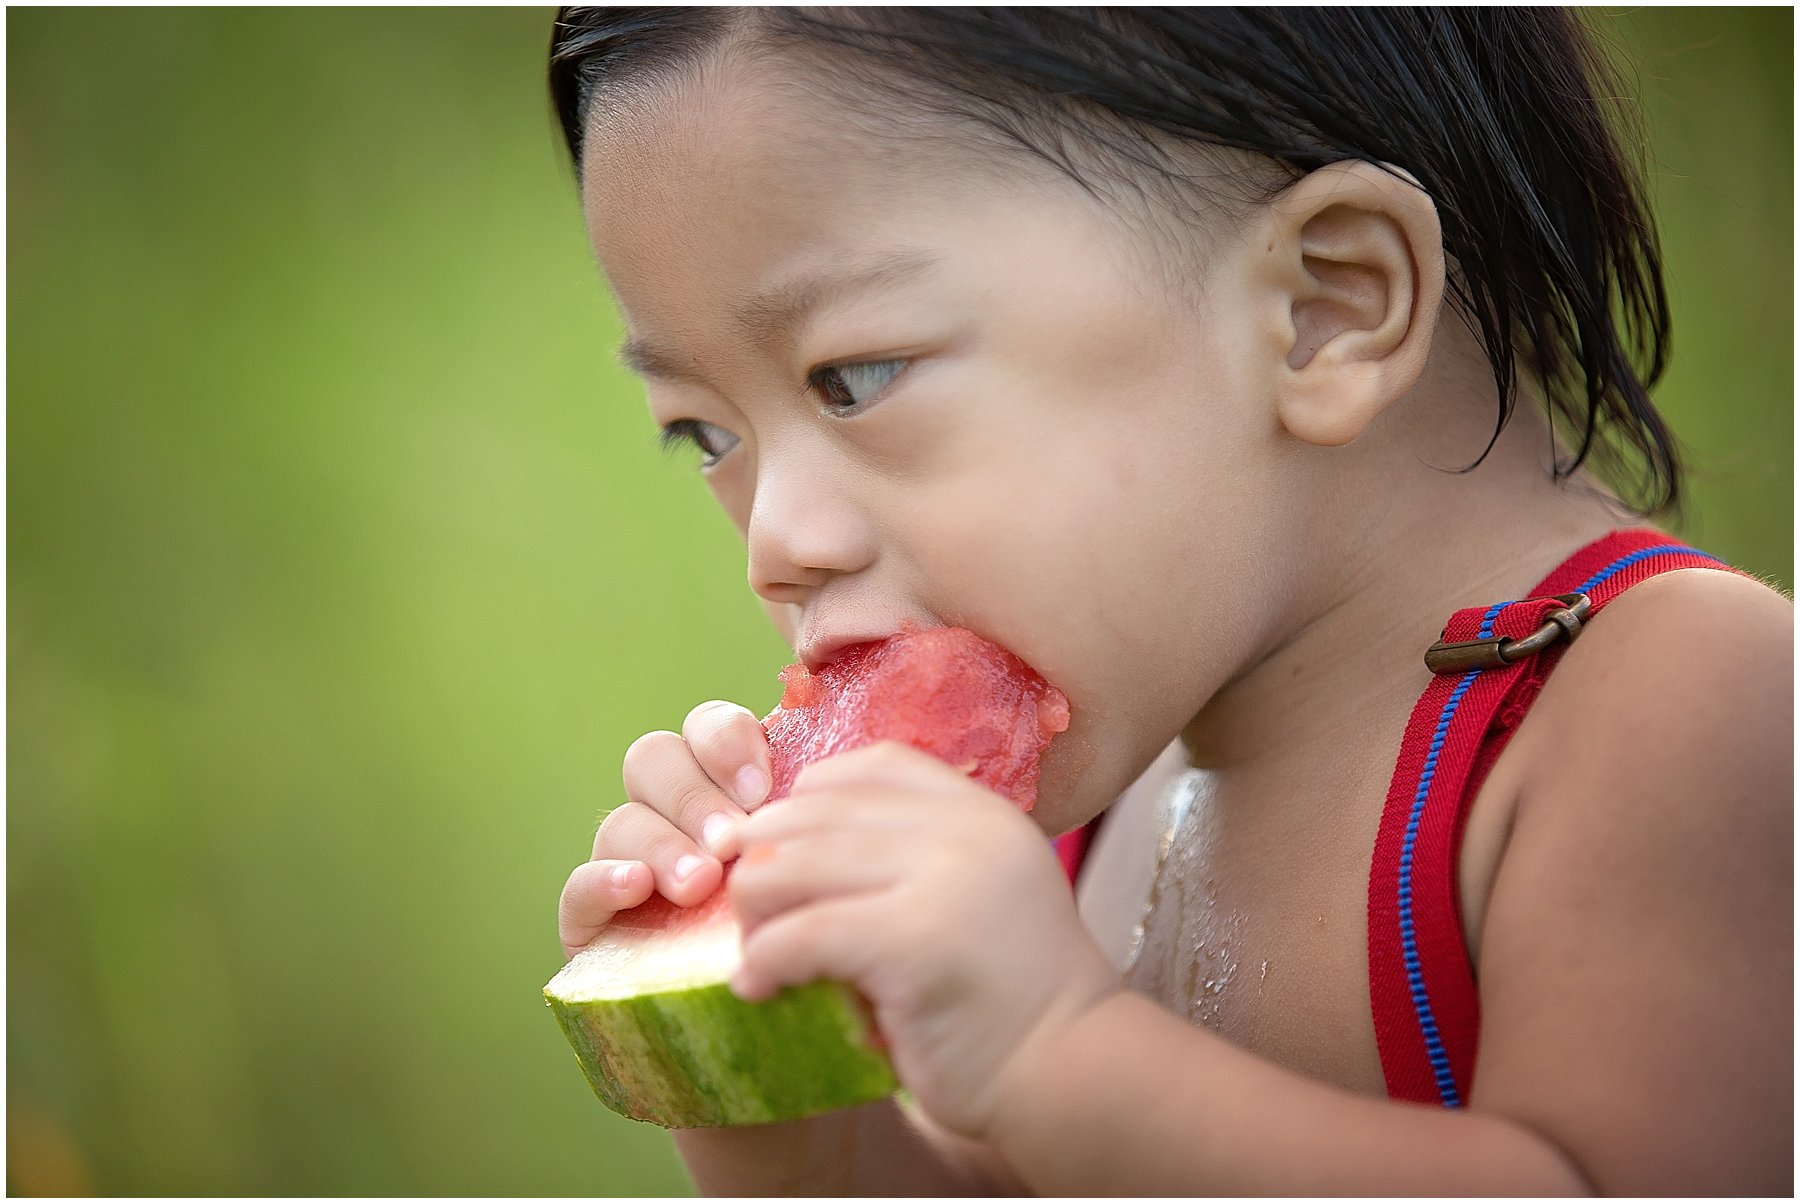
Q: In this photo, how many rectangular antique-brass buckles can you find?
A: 1